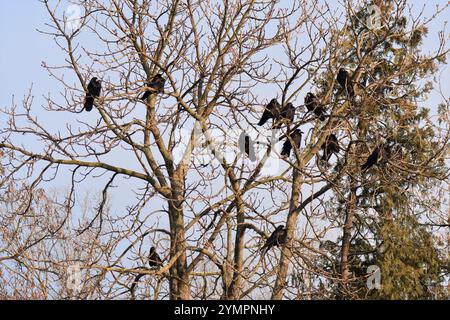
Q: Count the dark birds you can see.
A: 12